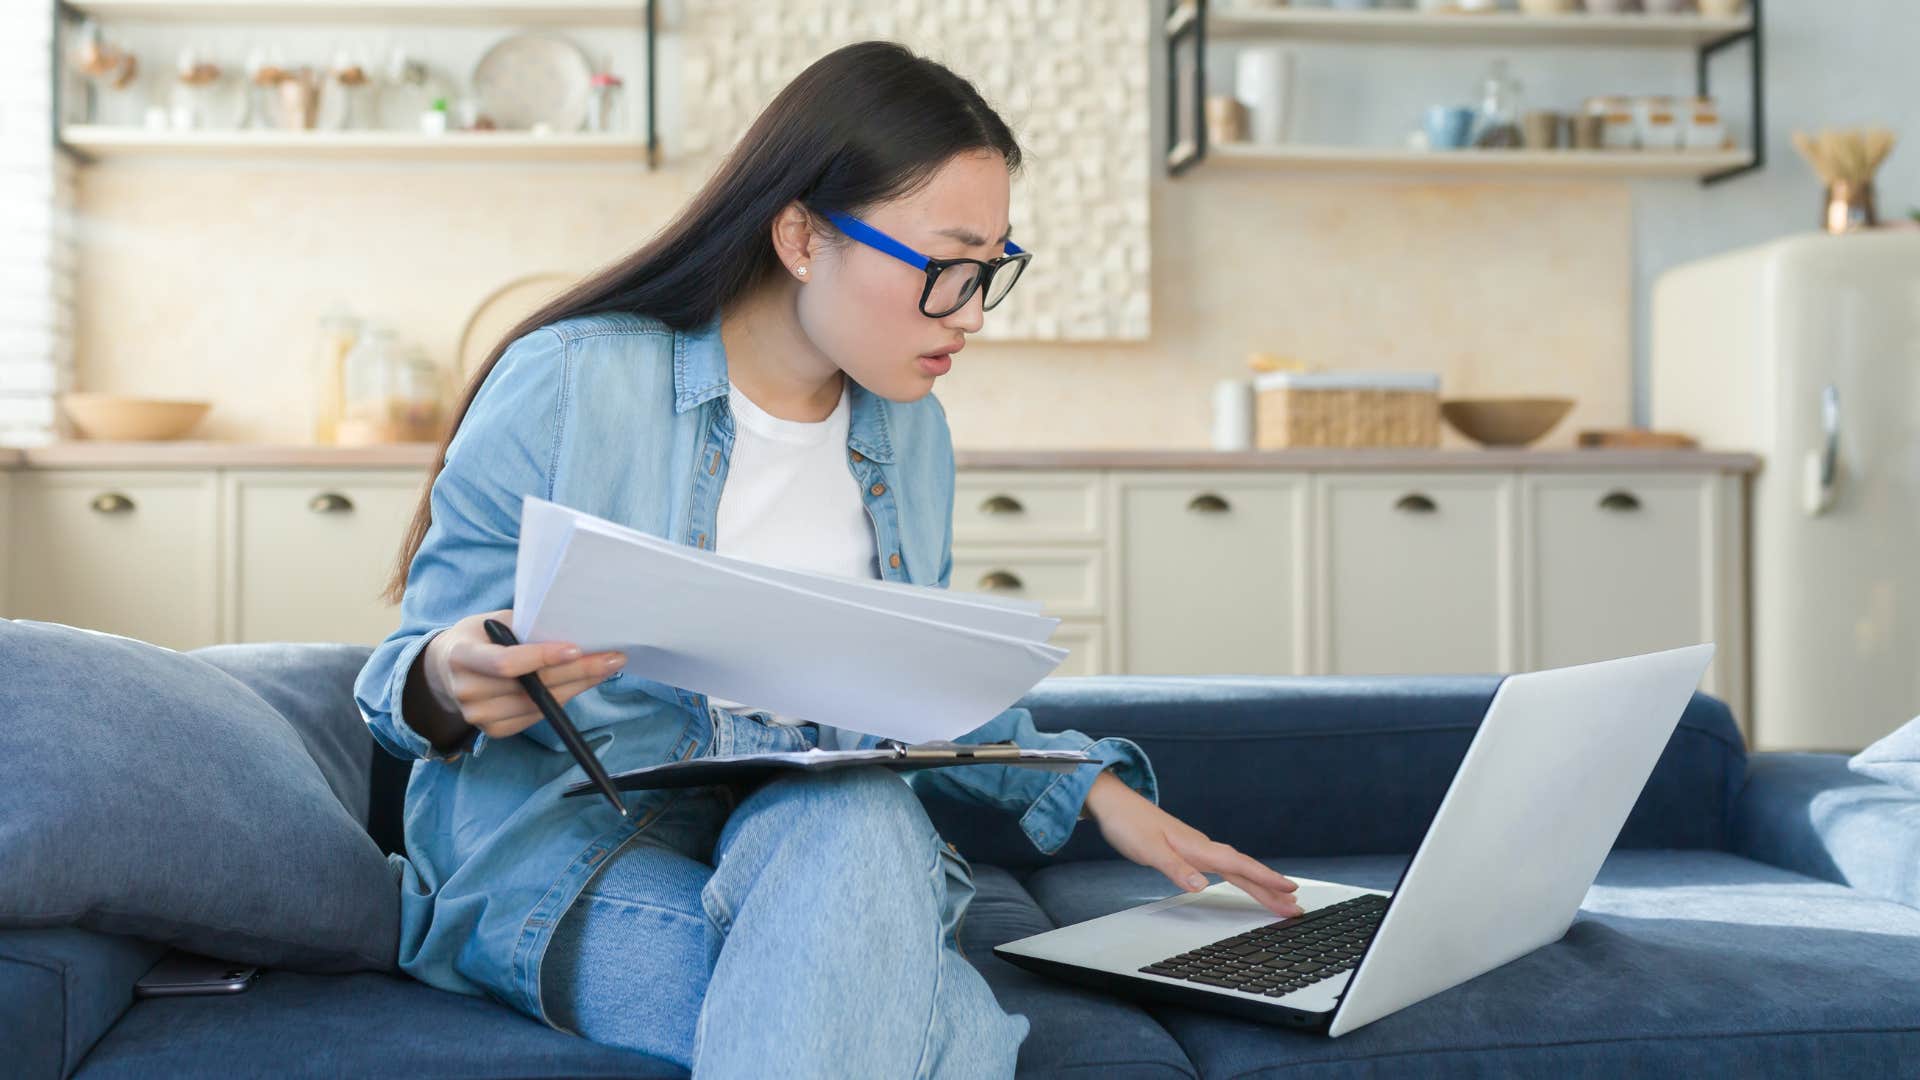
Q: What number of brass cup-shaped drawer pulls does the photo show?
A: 7